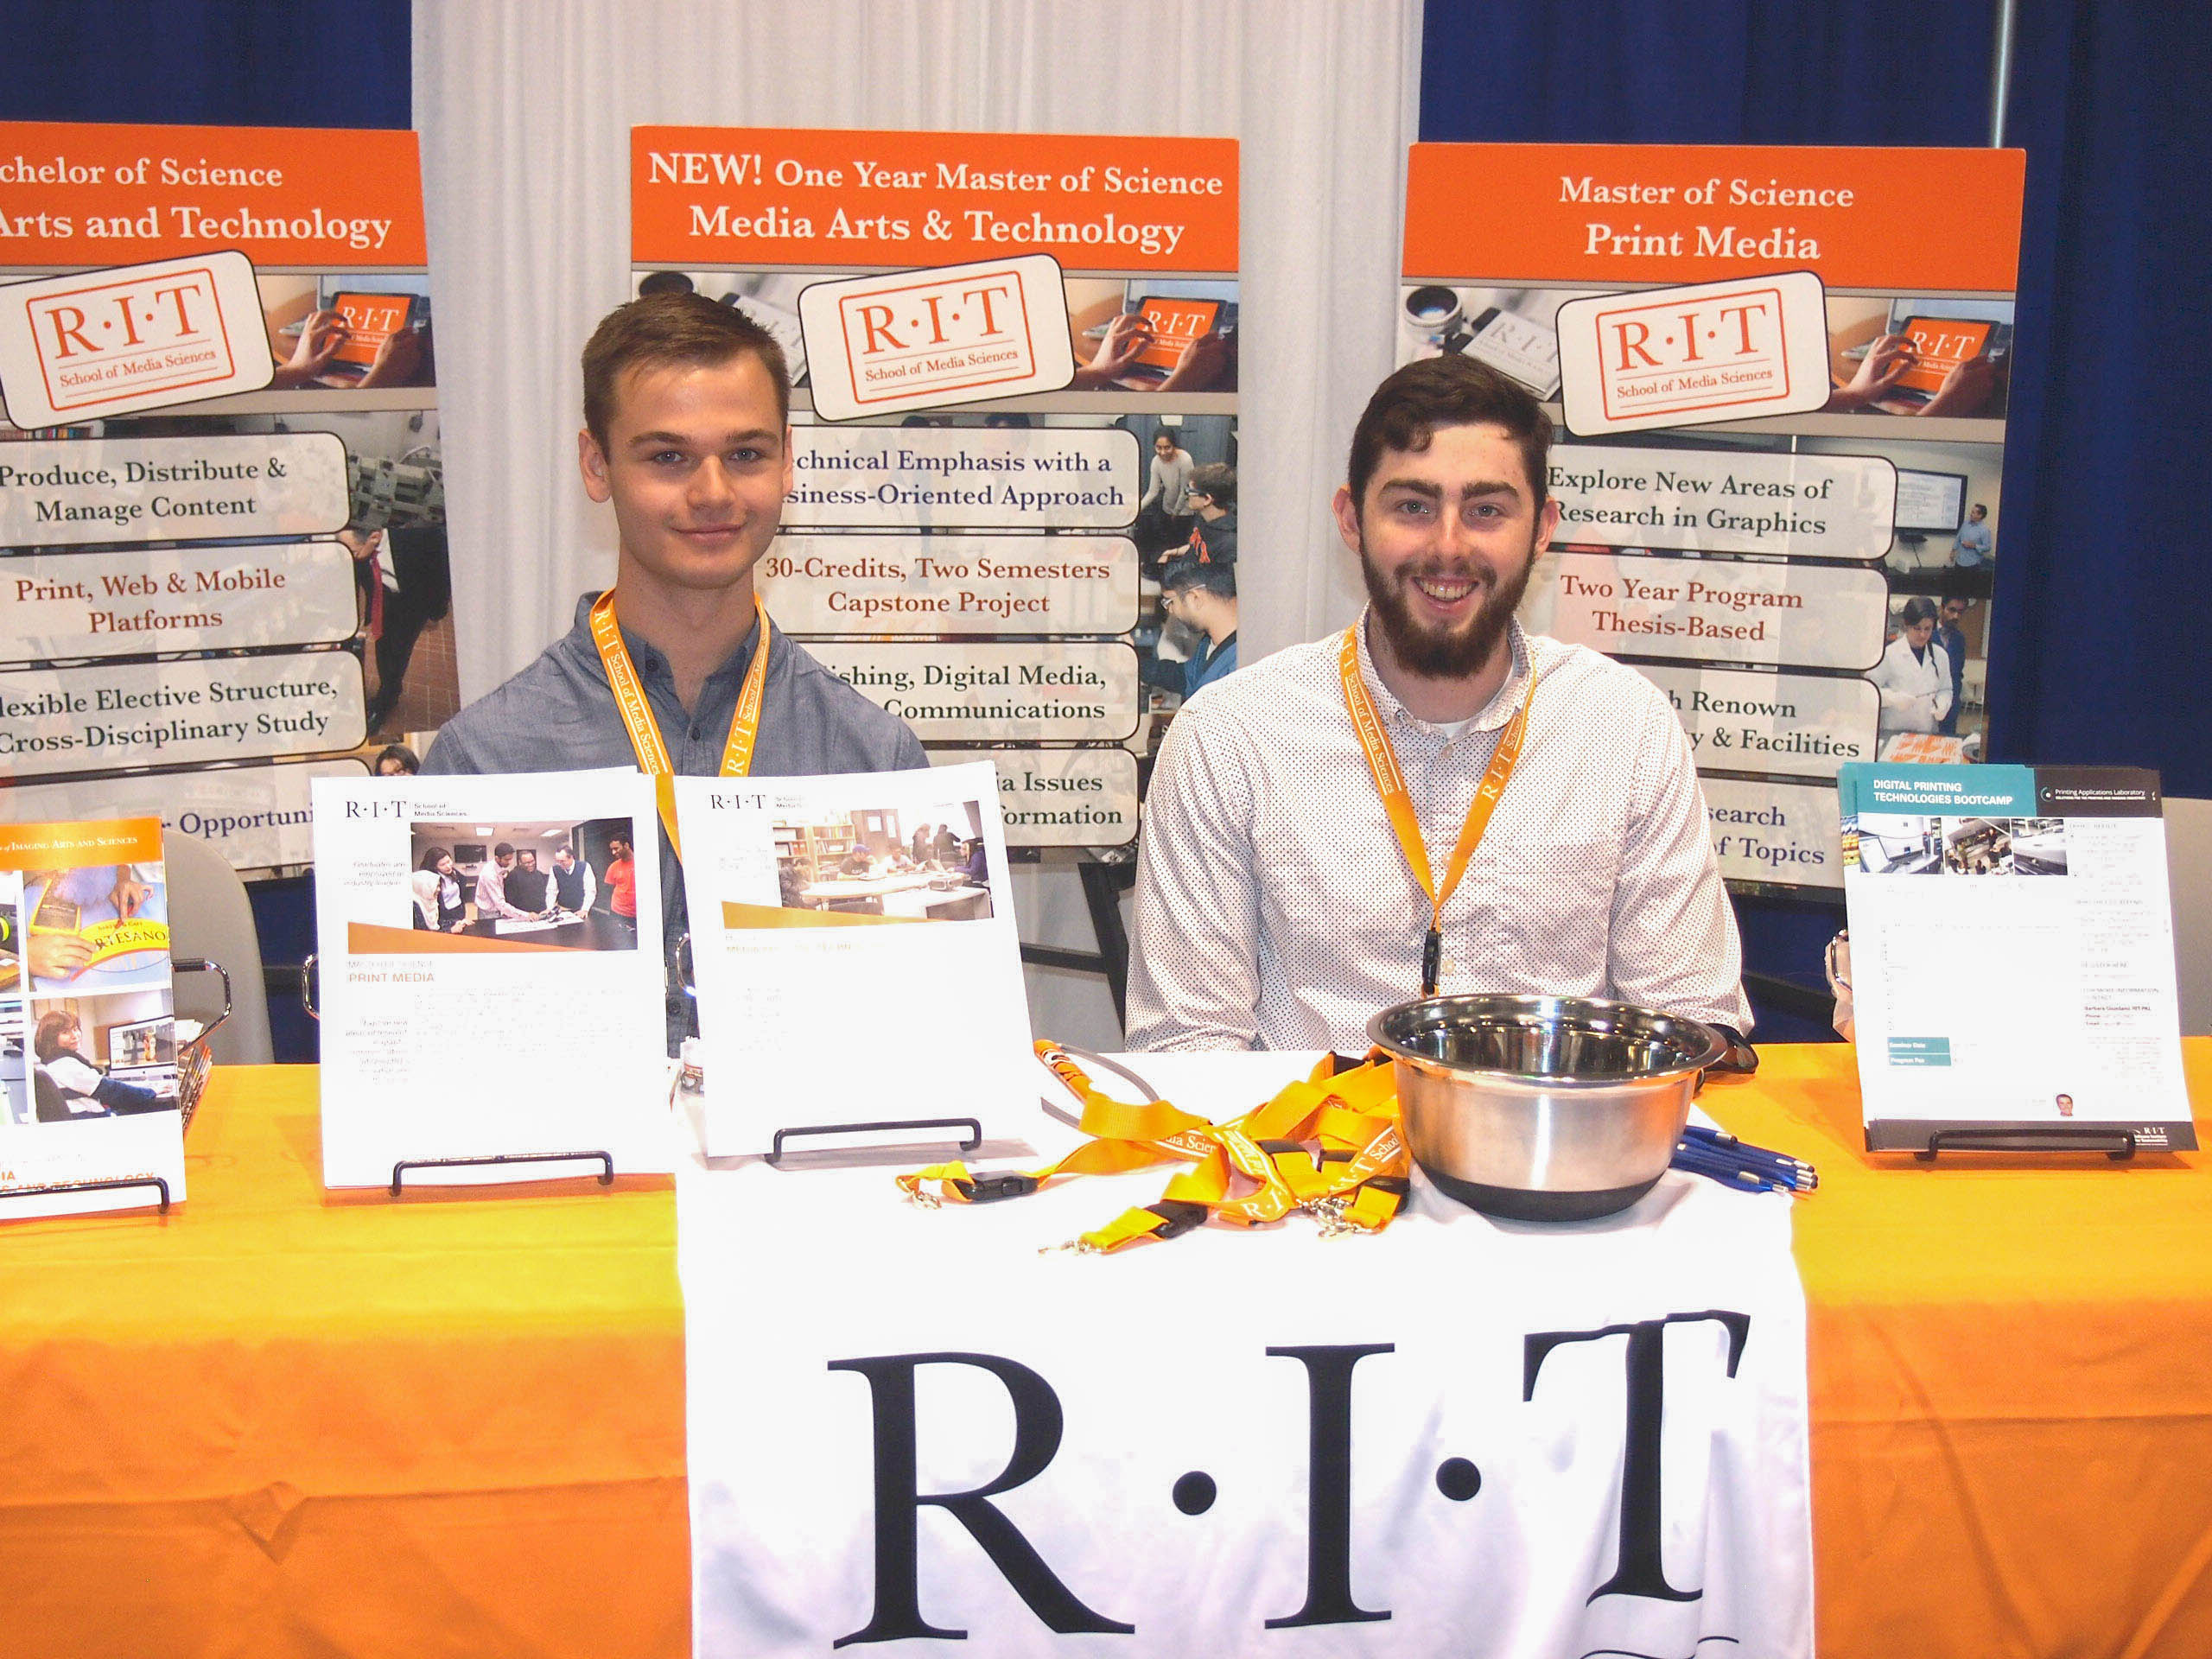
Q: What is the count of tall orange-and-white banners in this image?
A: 3